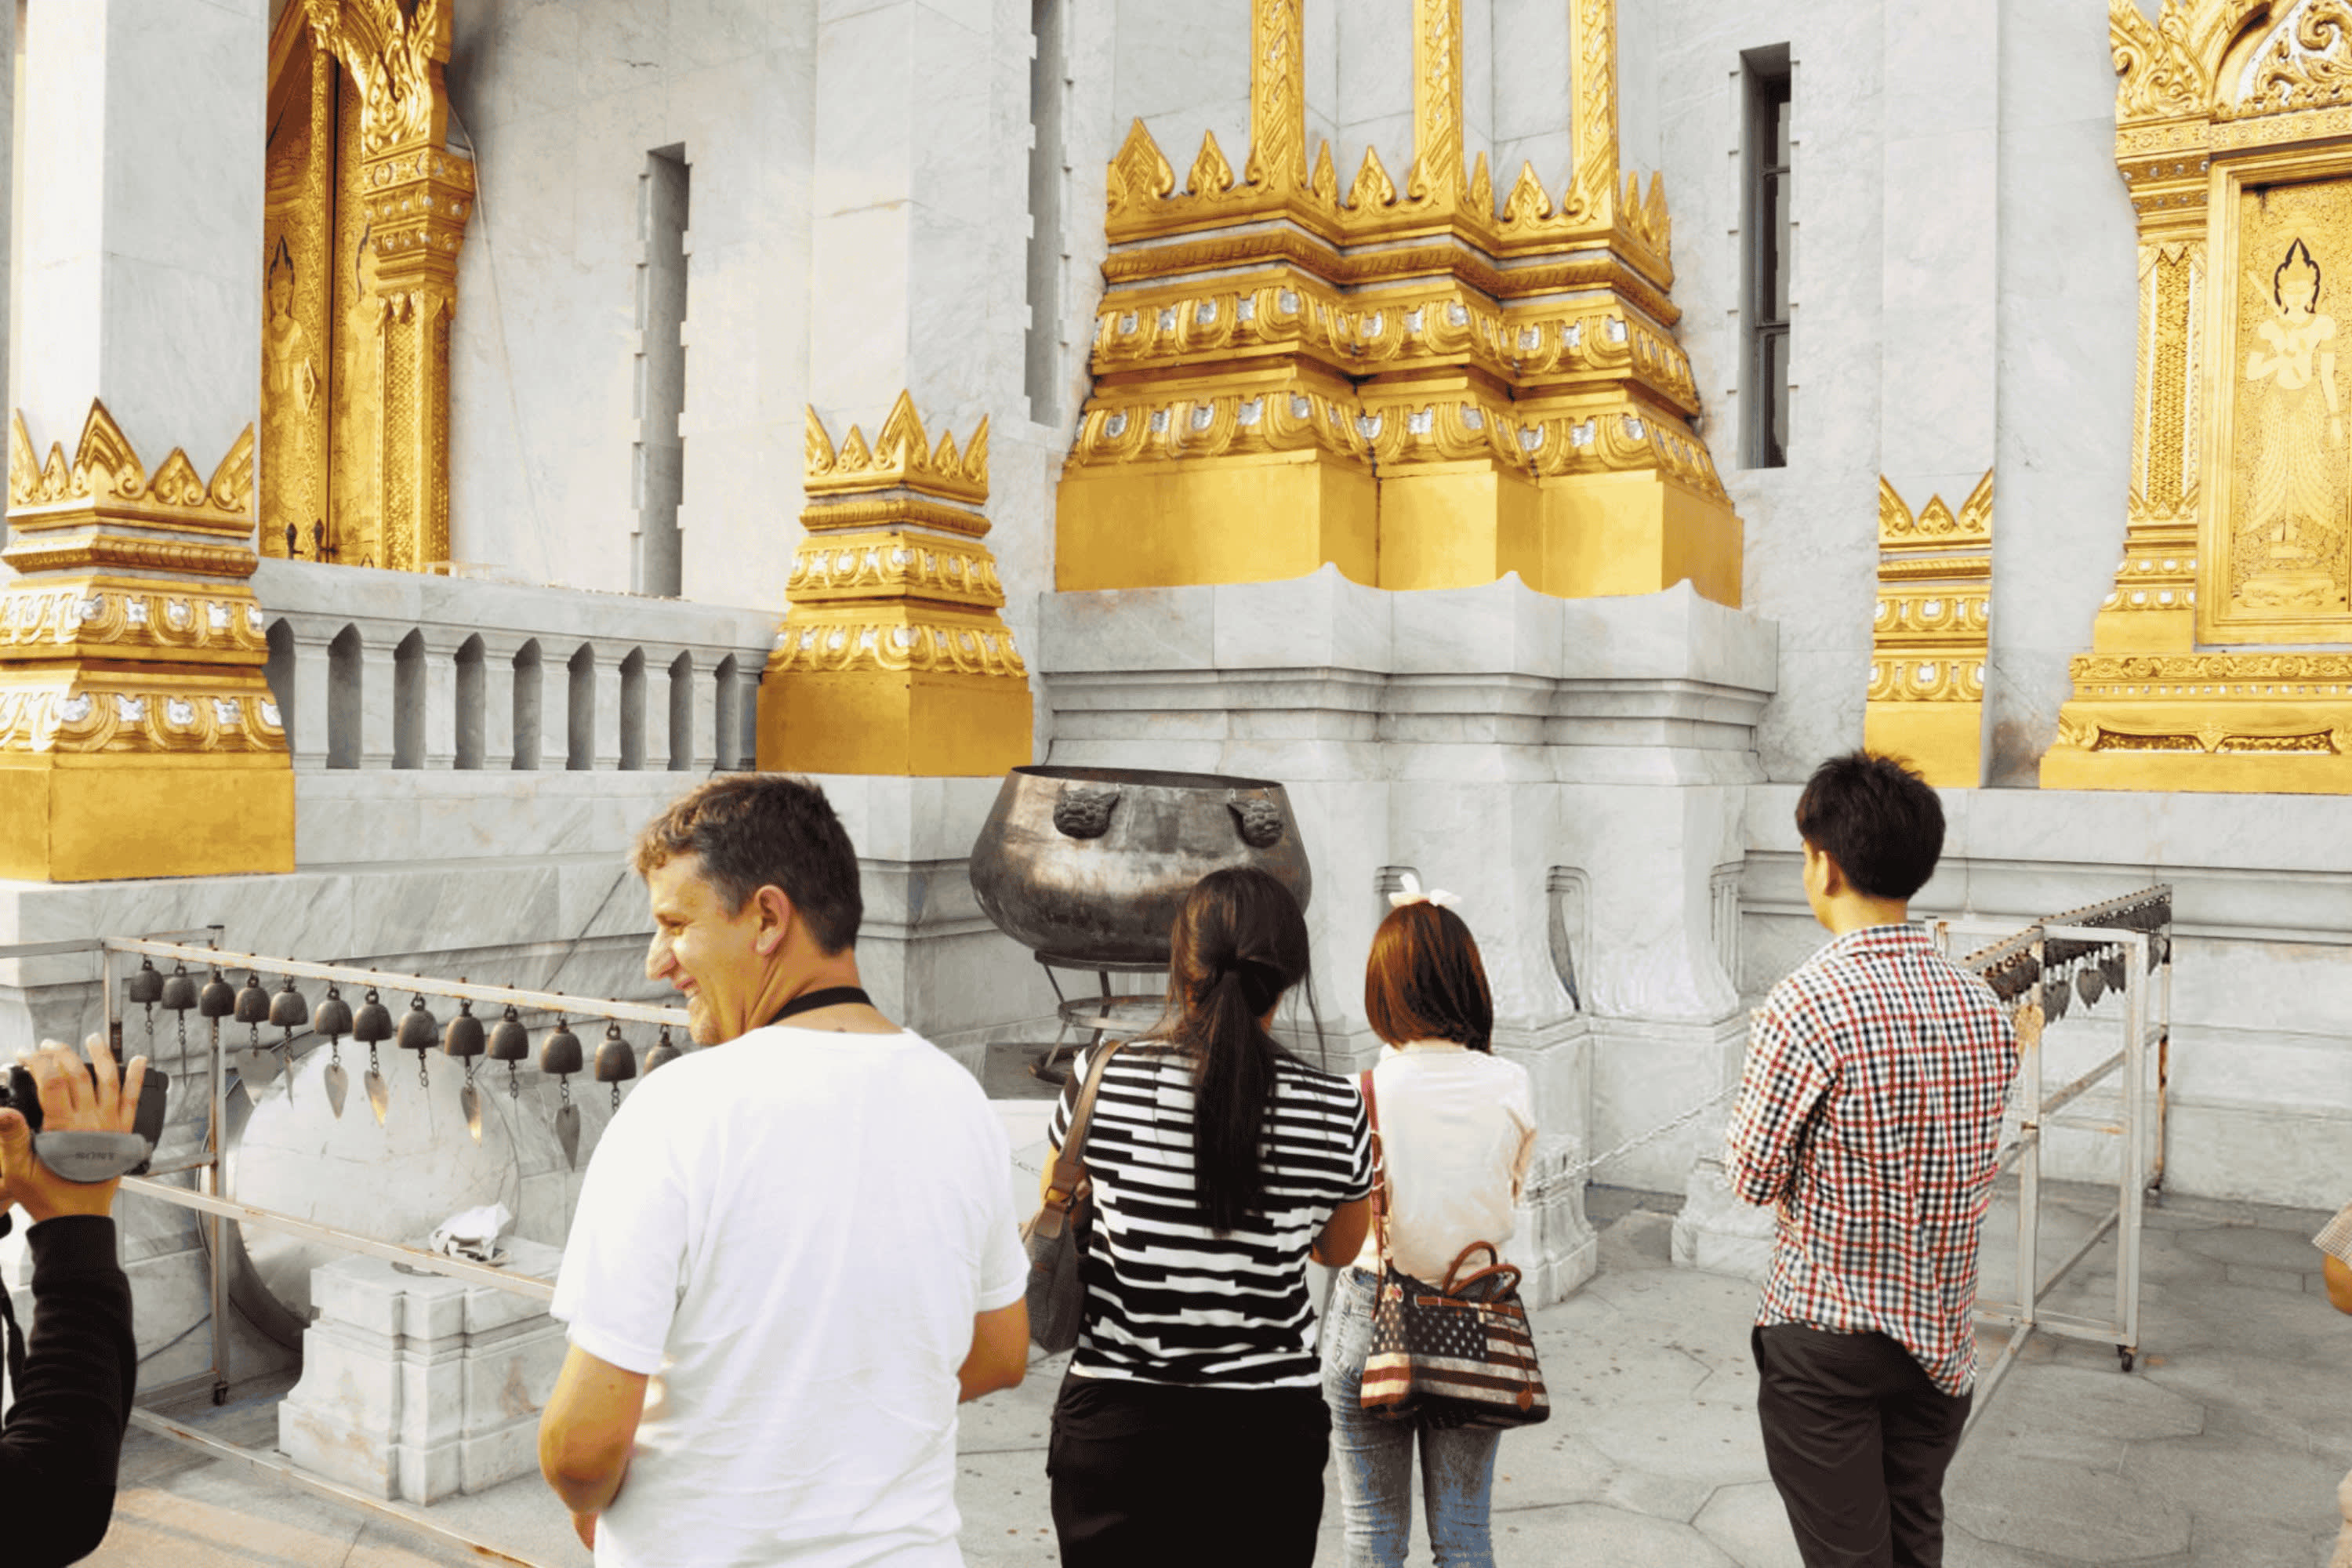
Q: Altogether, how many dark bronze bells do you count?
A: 13